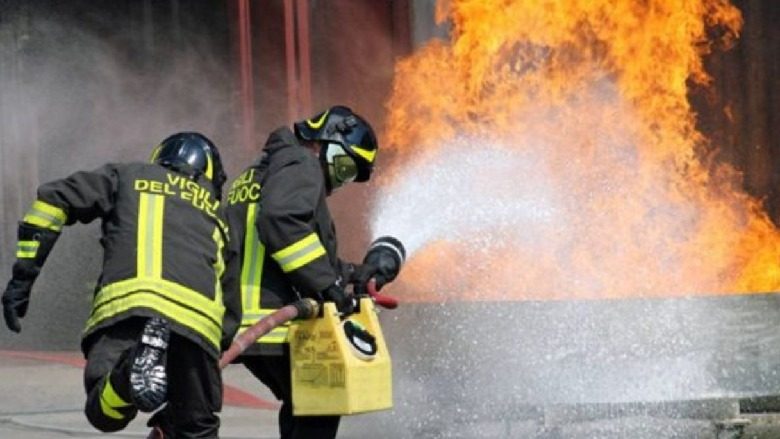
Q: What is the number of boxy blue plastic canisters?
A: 0